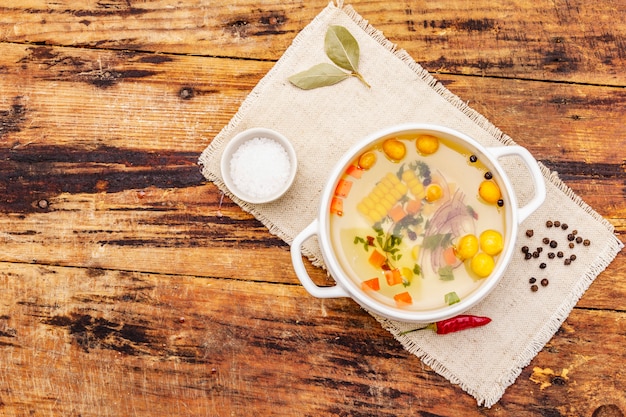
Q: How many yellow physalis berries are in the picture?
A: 8